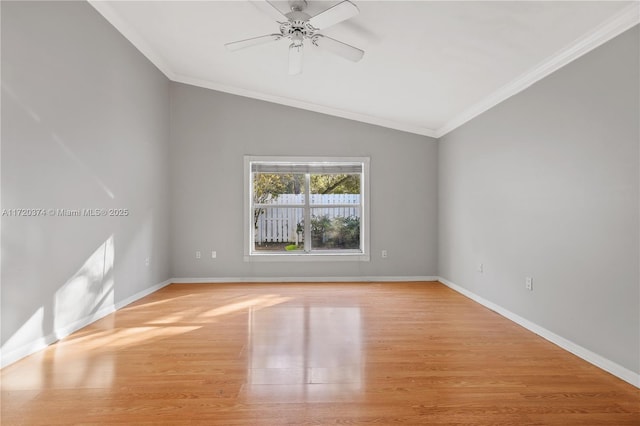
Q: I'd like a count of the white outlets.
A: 6